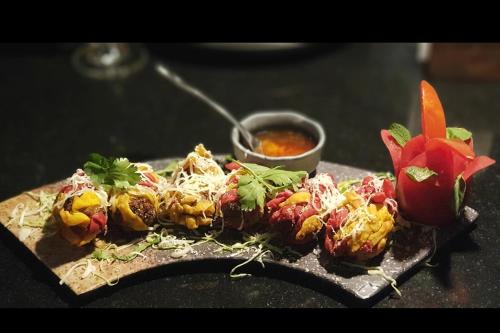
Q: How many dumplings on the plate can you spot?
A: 6